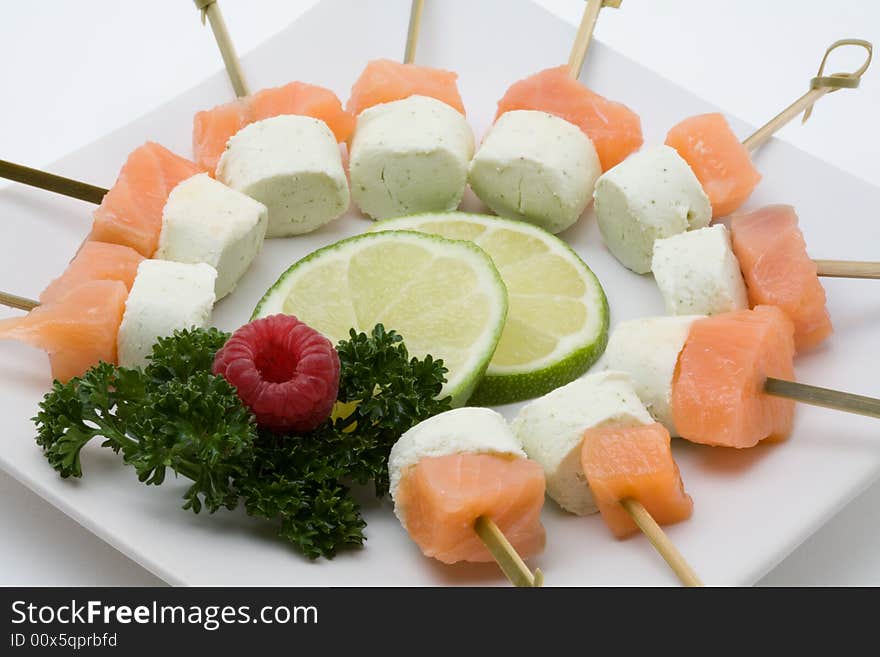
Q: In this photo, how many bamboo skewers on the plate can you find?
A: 10